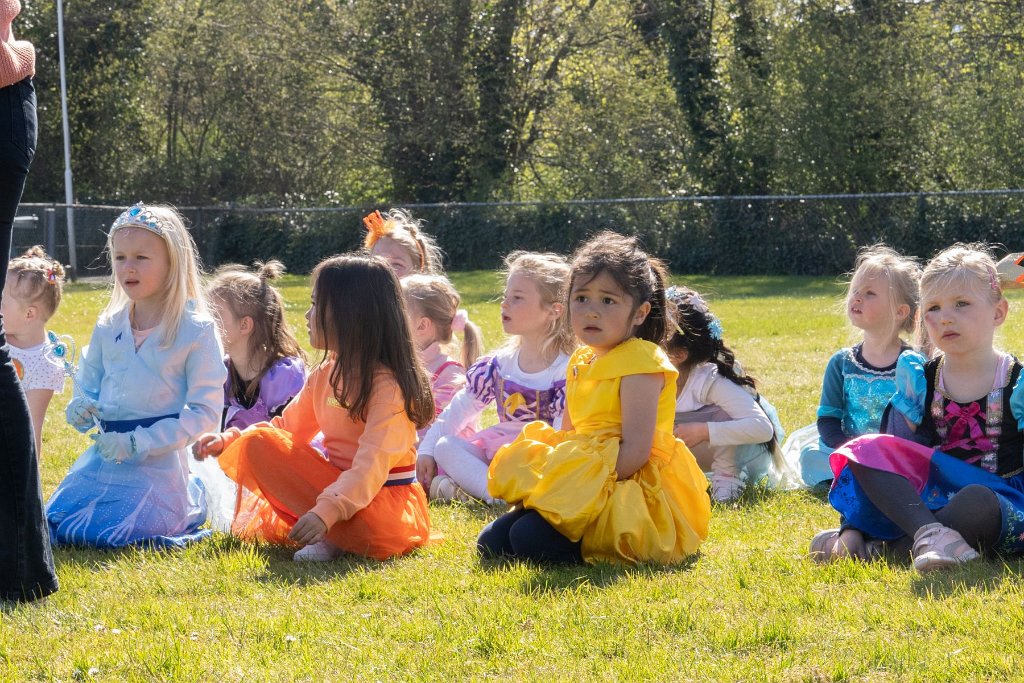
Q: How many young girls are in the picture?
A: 11